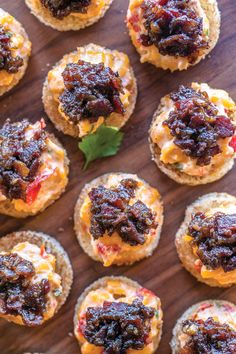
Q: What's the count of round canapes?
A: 11